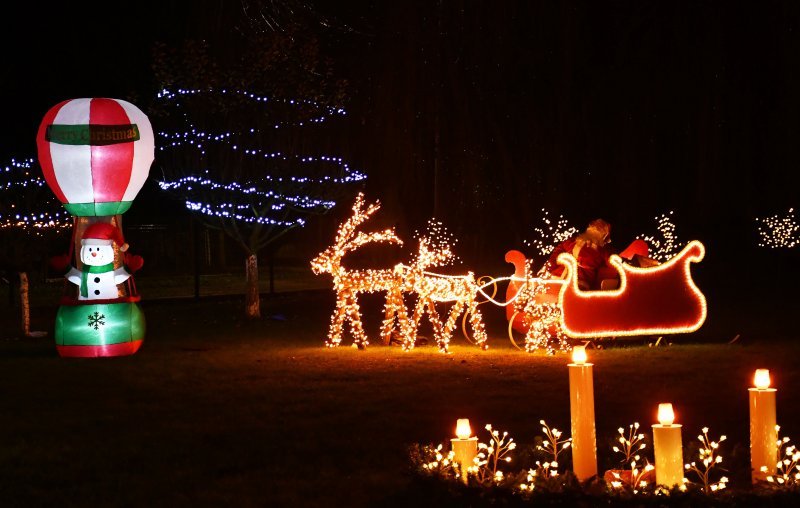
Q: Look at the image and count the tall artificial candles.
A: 4